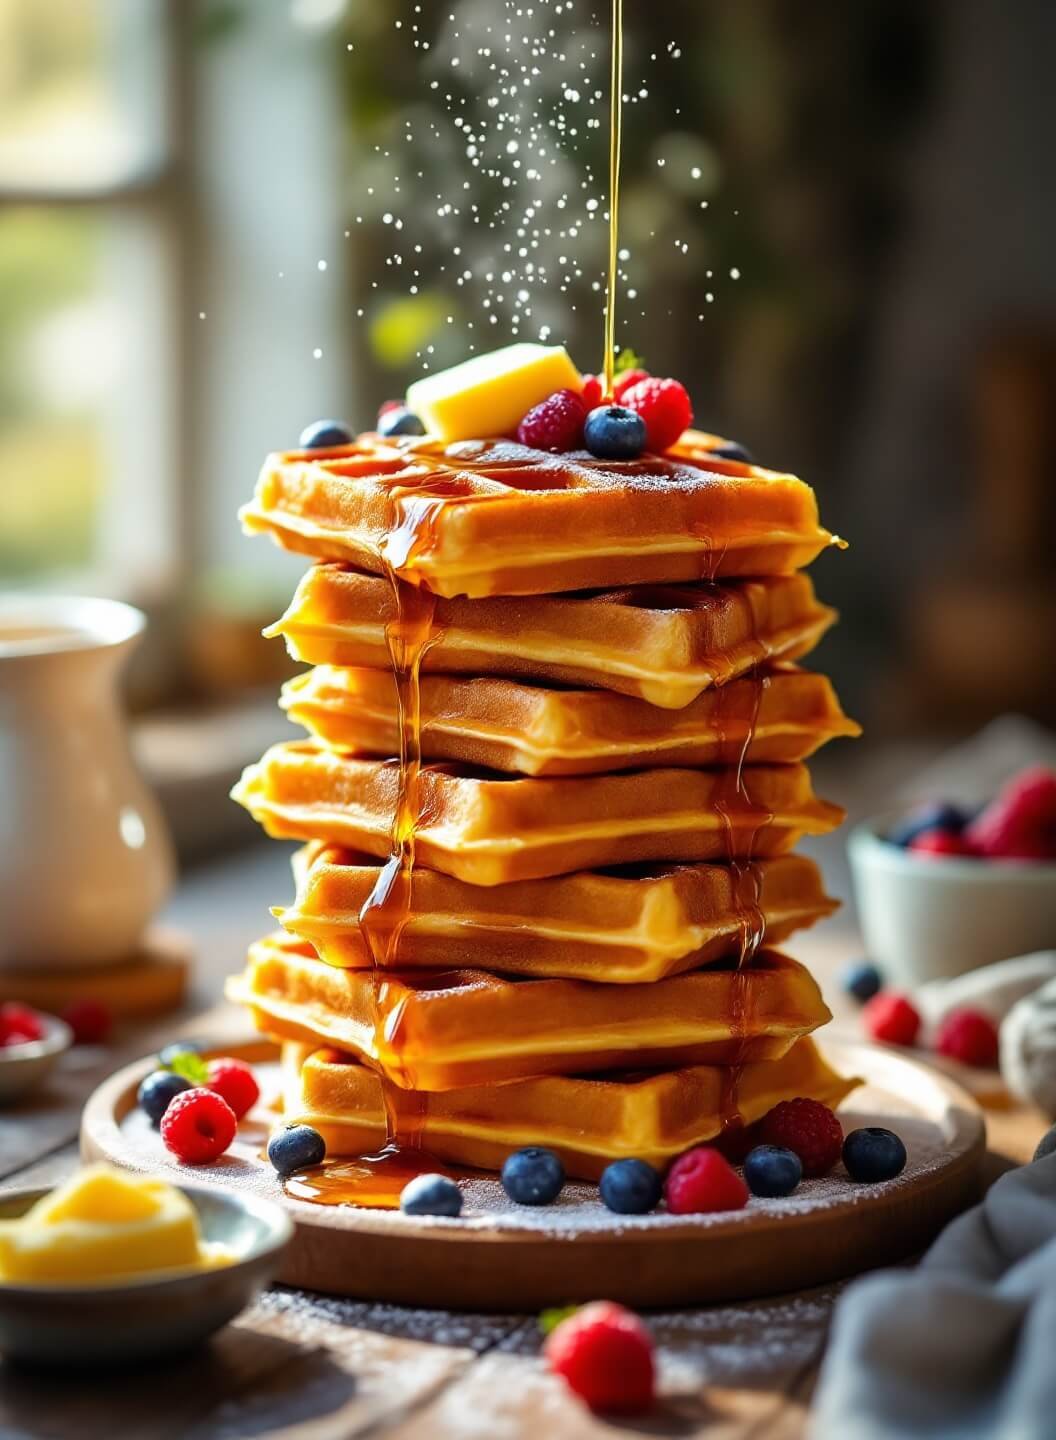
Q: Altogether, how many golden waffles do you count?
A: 7